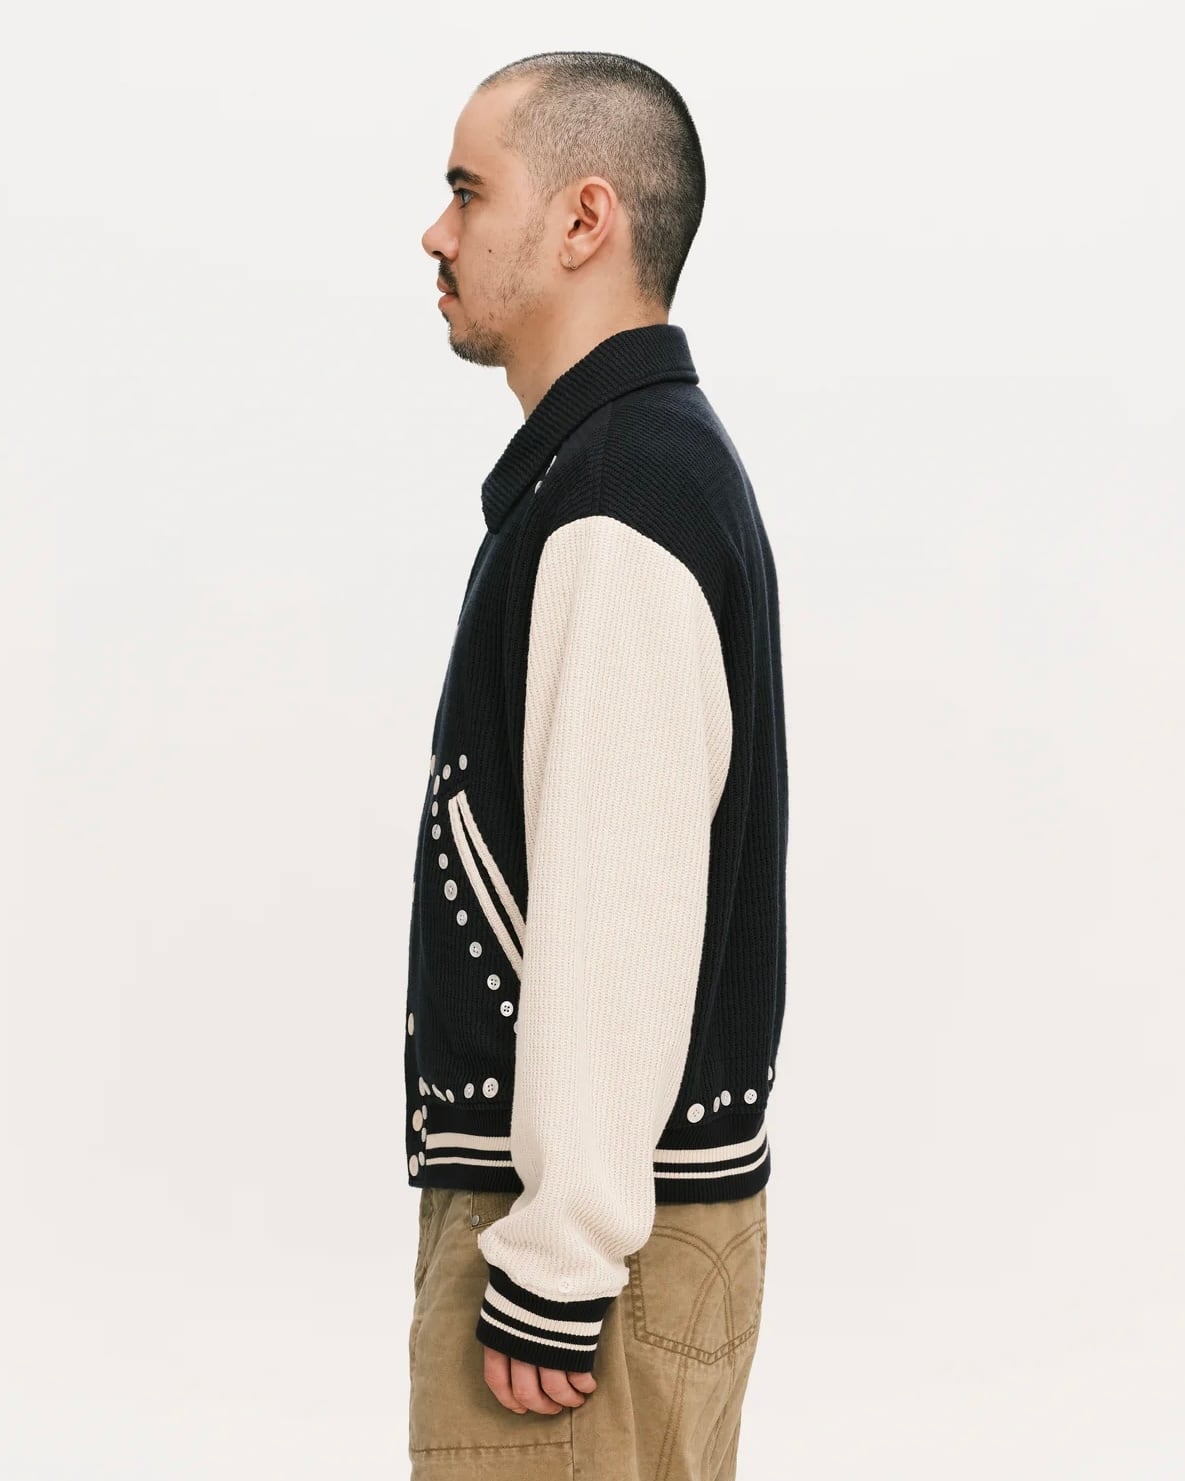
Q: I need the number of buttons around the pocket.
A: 13